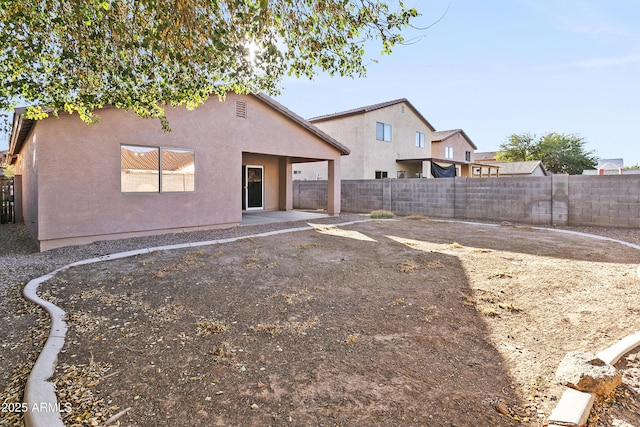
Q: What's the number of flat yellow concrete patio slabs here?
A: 0